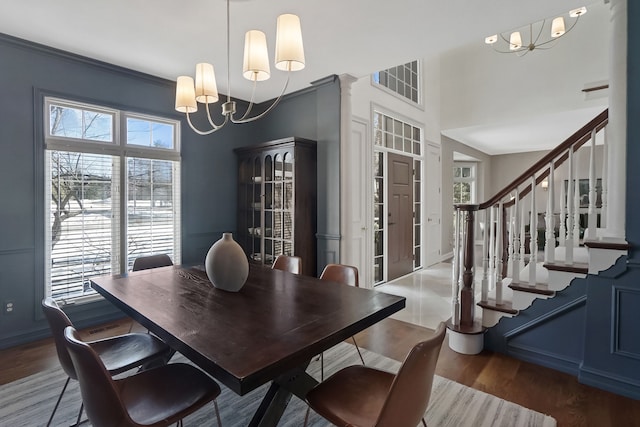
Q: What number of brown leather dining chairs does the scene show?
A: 6